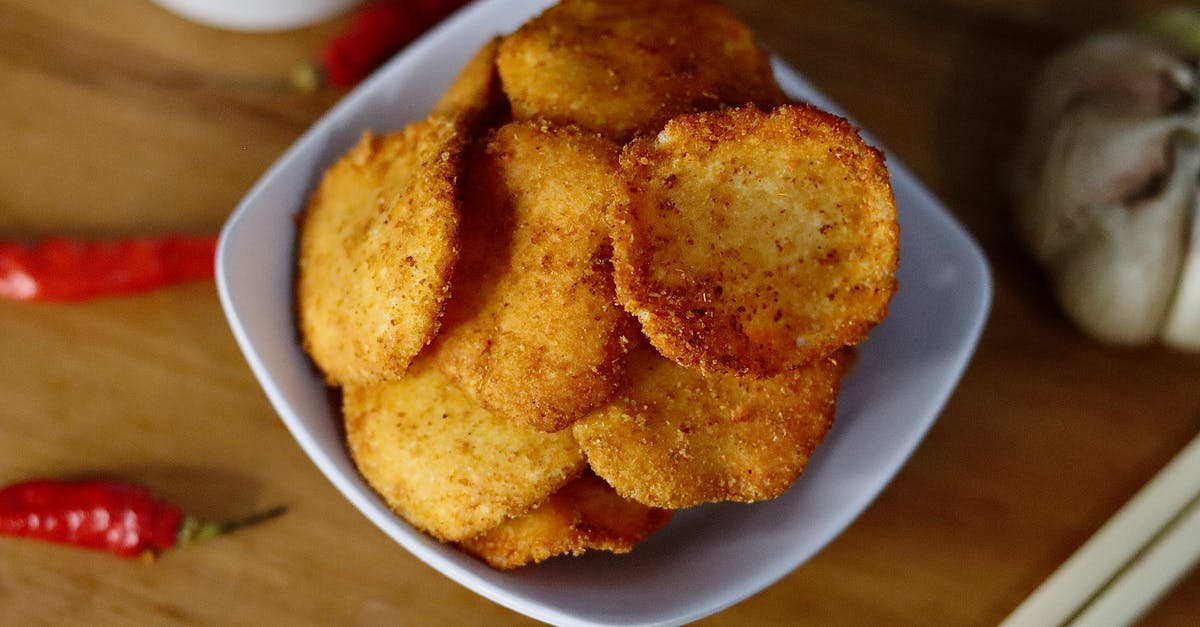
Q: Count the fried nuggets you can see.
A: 8